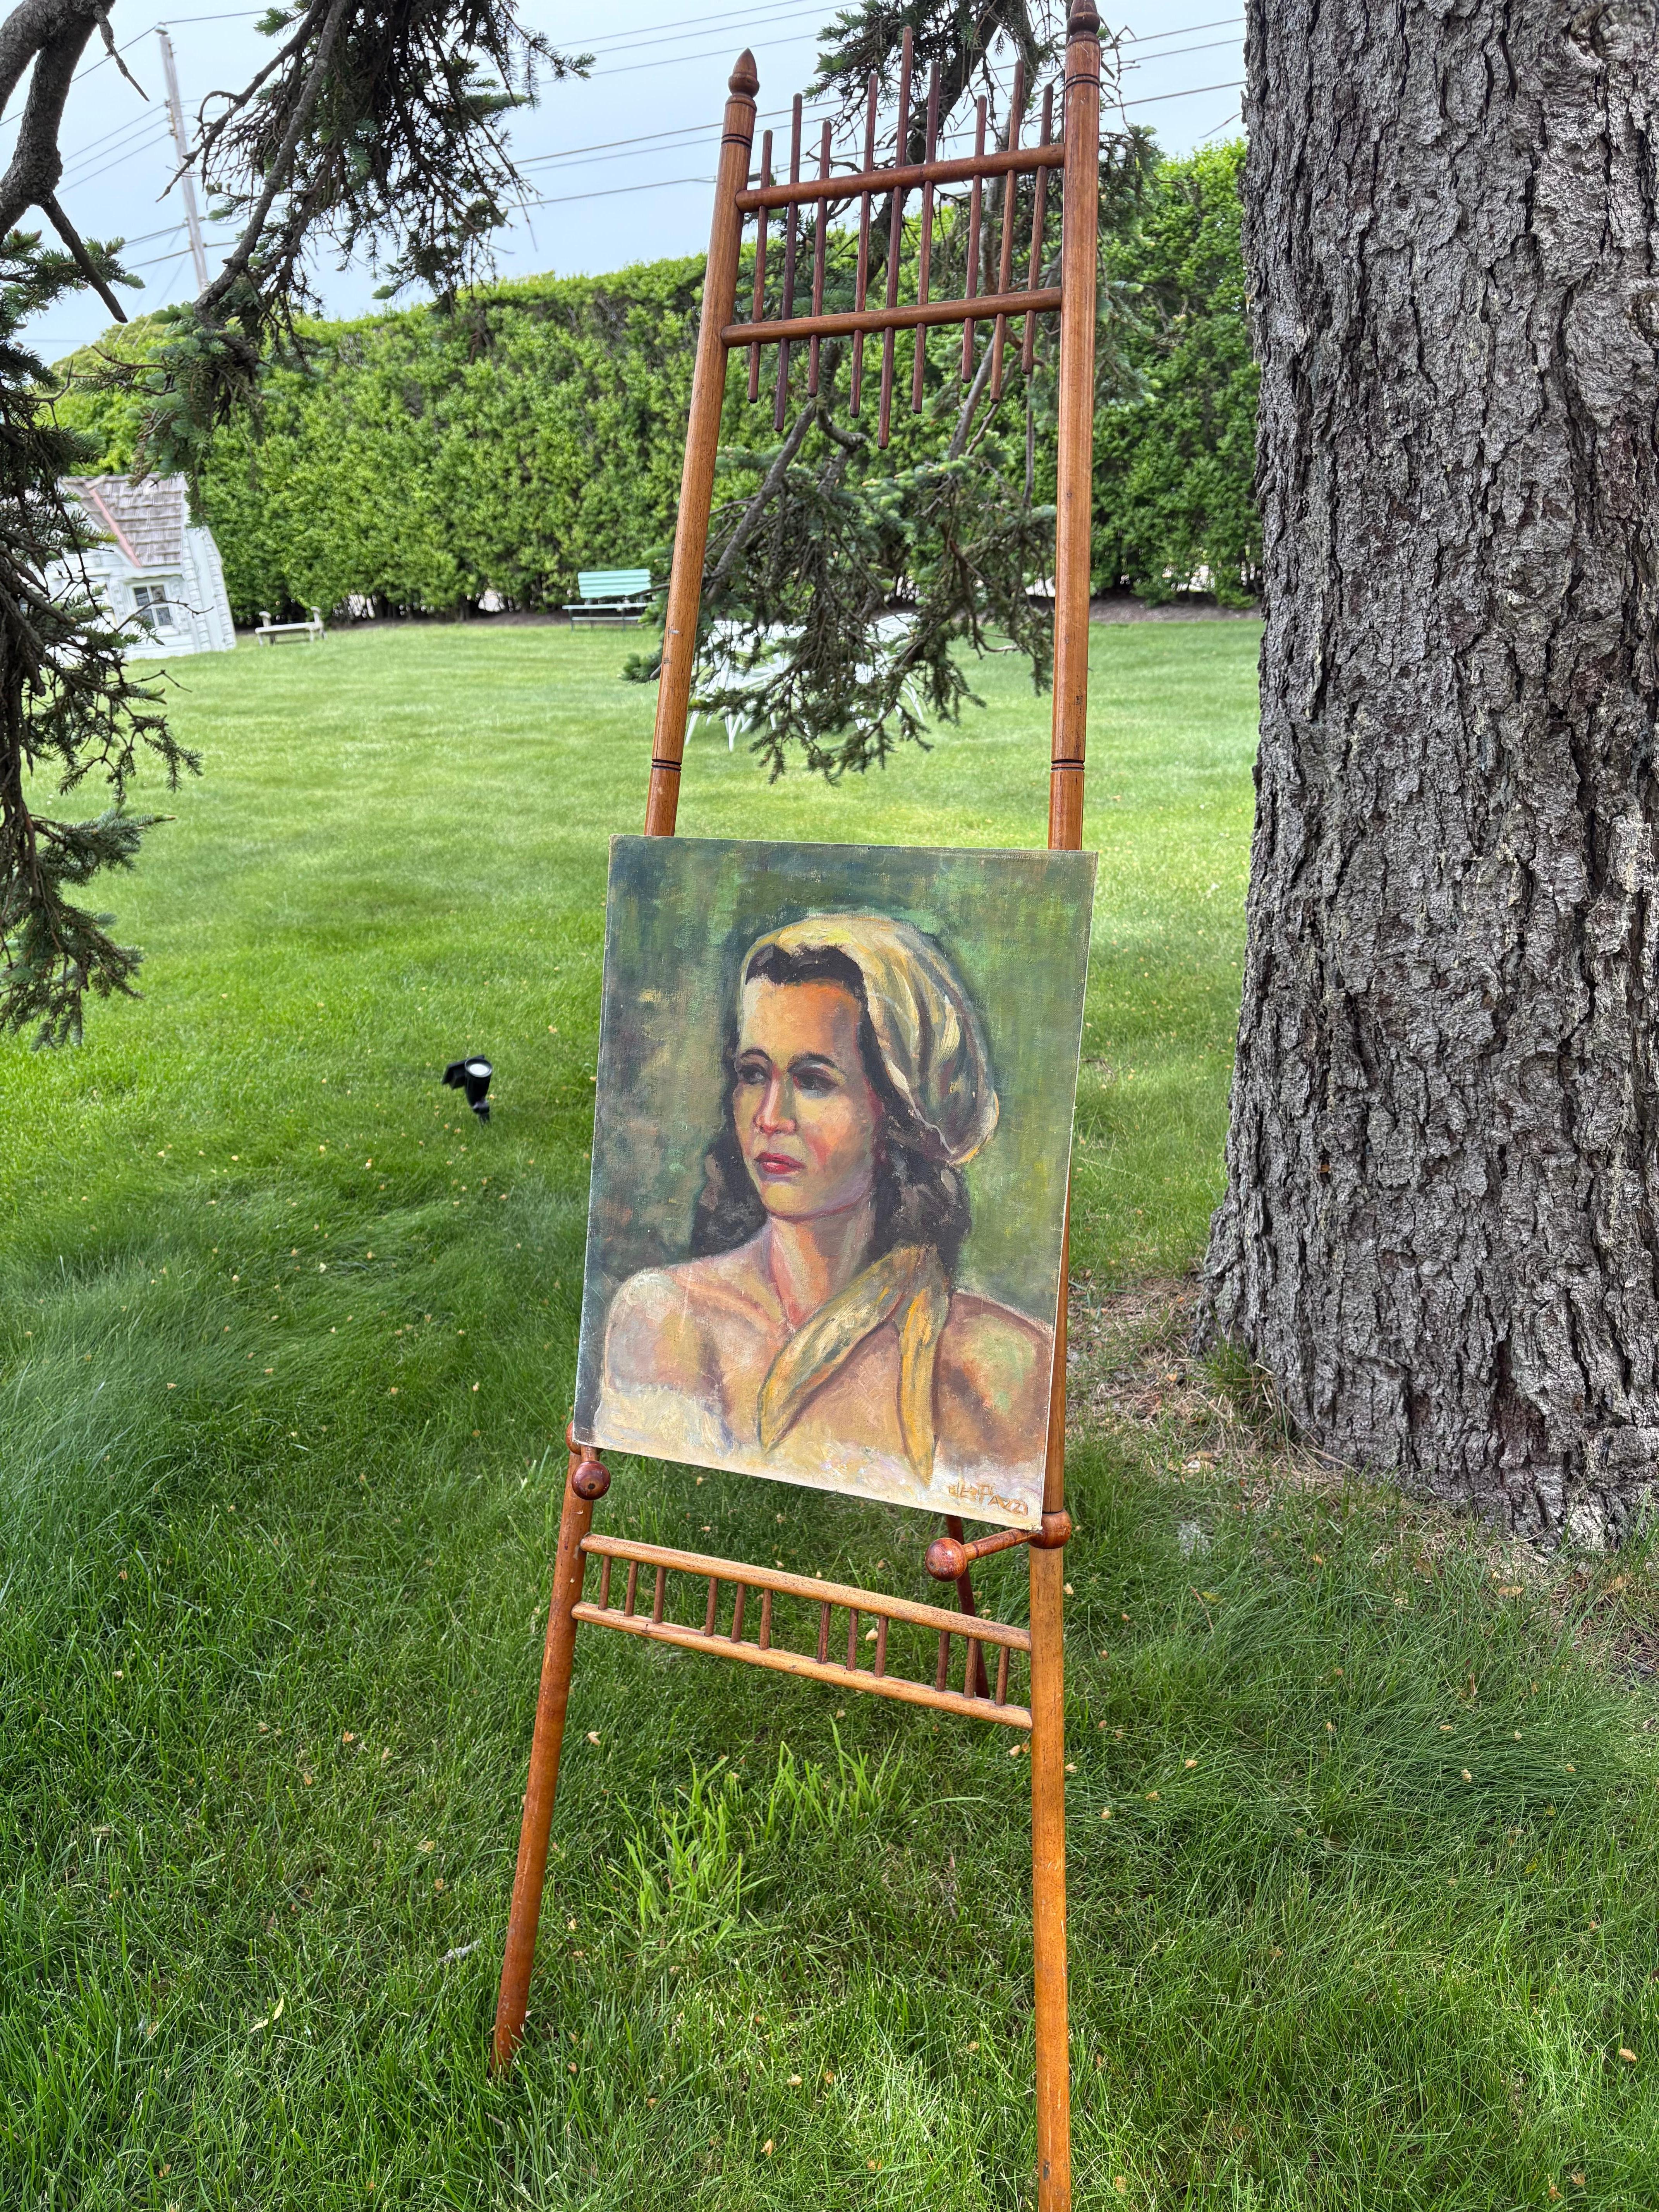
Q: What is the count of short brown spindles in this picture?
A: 12